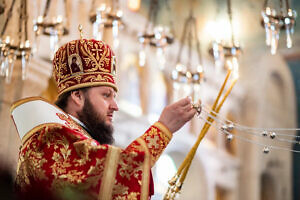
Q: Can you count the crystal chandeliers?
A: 7